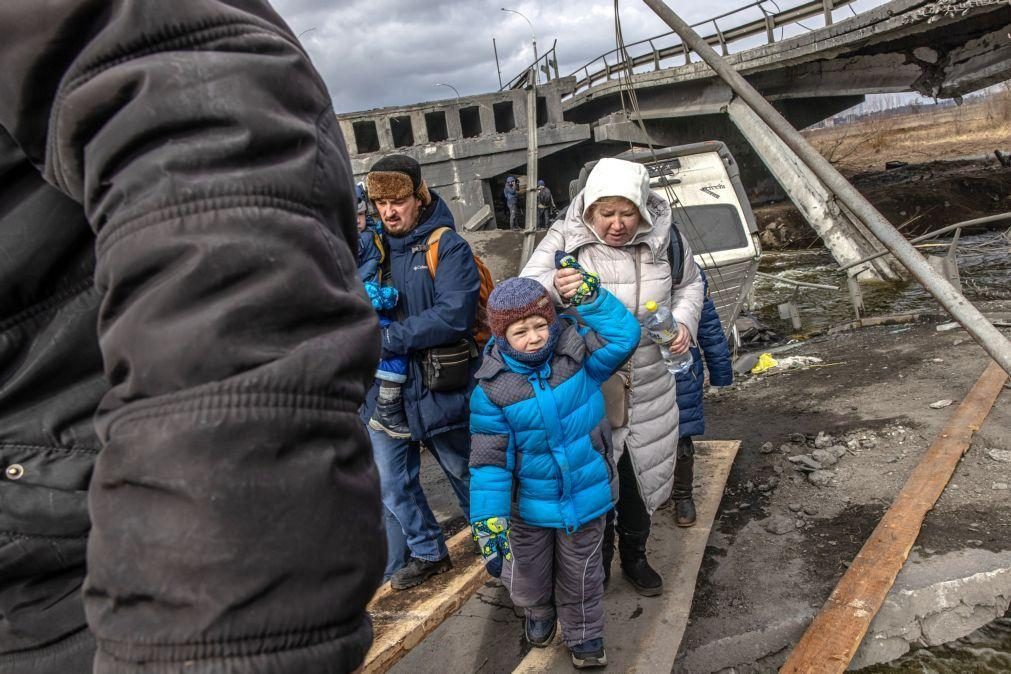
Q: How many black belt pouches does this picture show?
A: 1